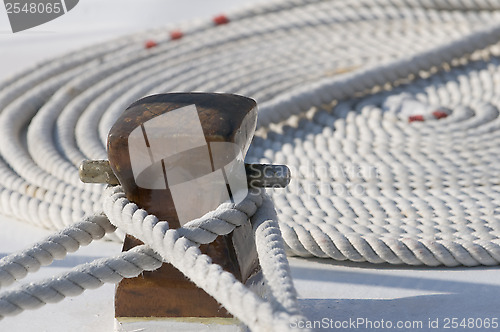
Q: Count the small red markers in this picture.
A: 5